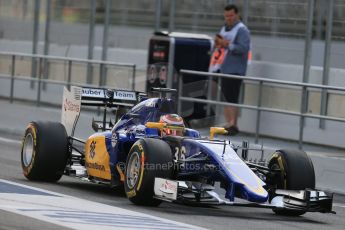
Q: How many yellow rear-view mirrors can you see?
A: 2